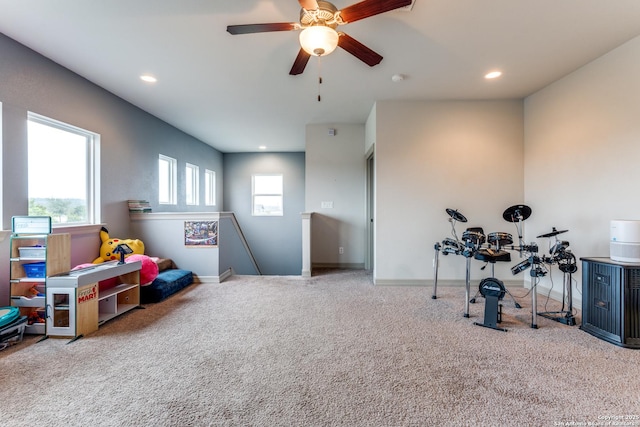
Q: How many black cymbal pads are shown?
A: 3